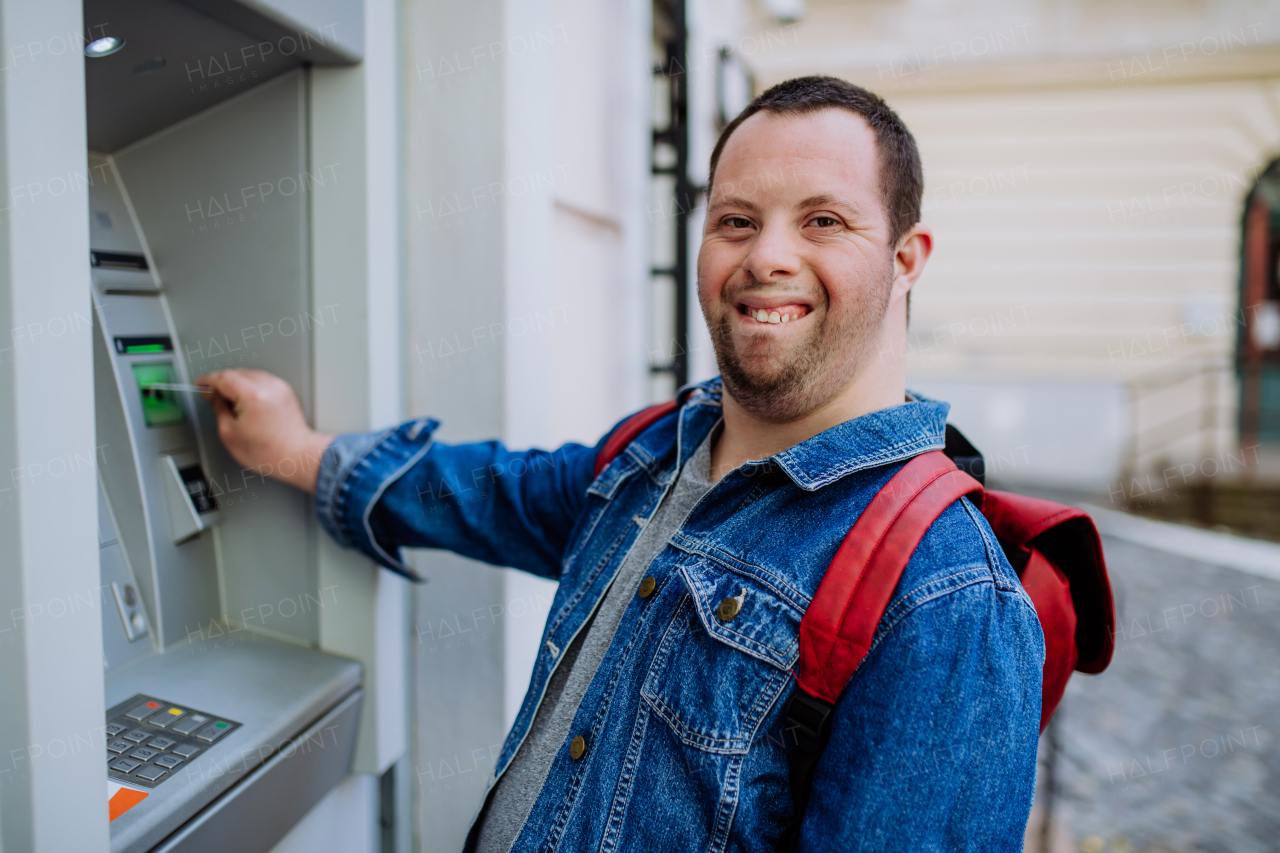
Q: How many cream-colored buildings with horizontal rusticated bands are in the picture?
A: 1